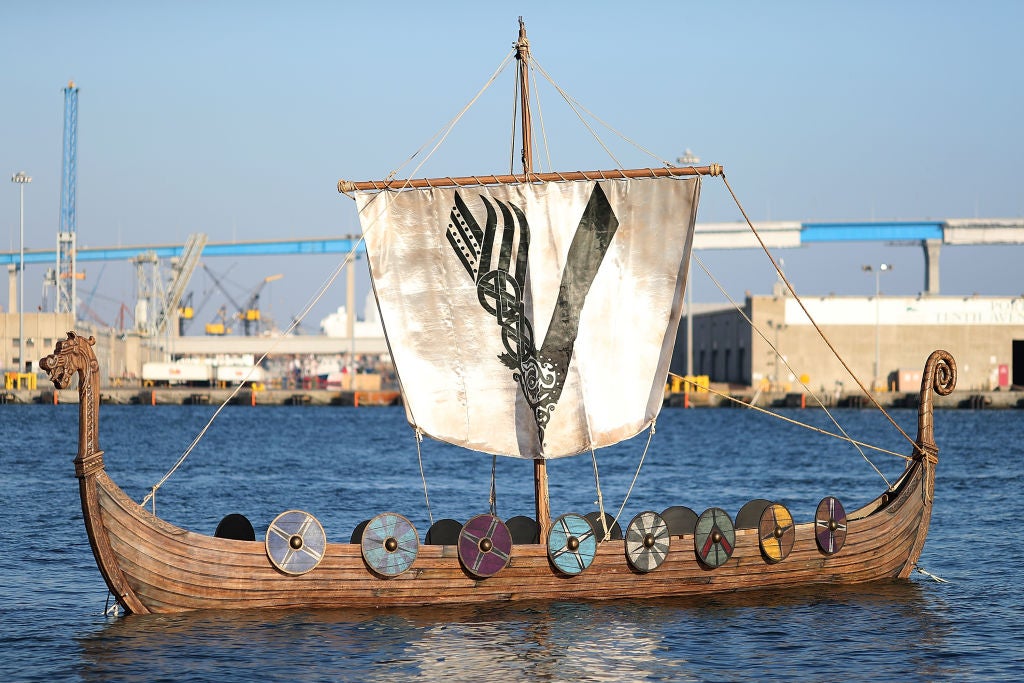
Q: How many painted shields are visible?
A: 8